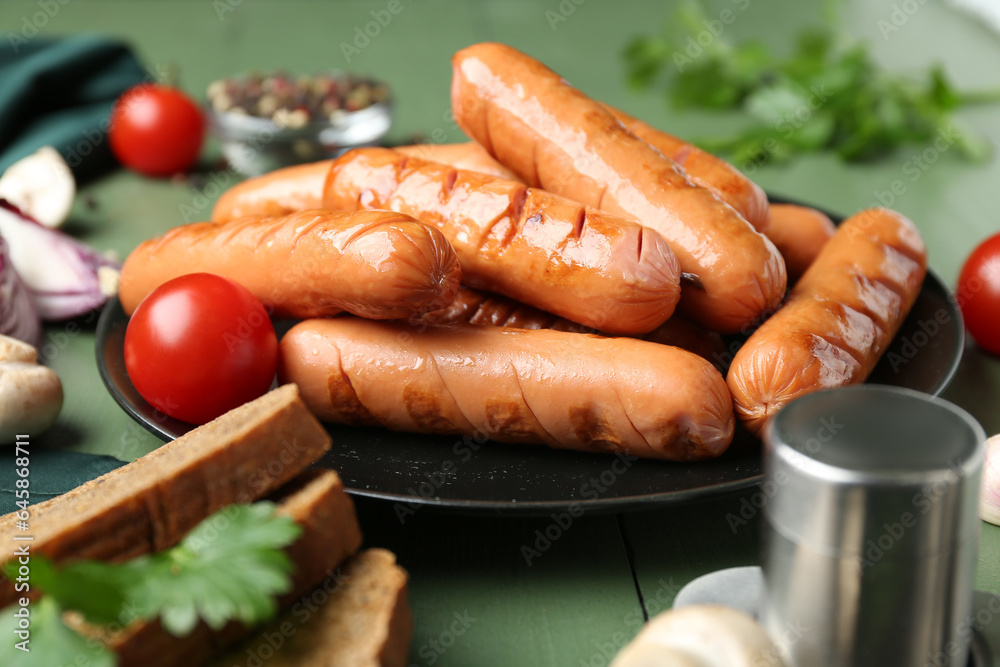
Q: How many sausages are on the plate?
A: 9